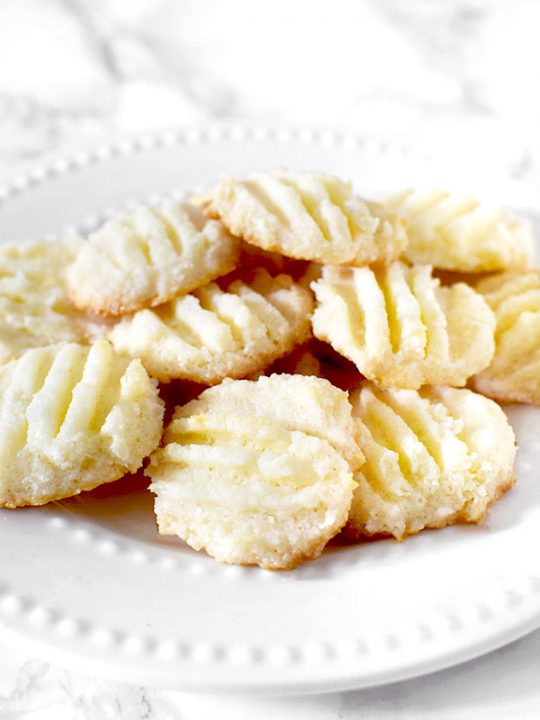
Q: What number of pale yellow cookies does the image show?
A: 10